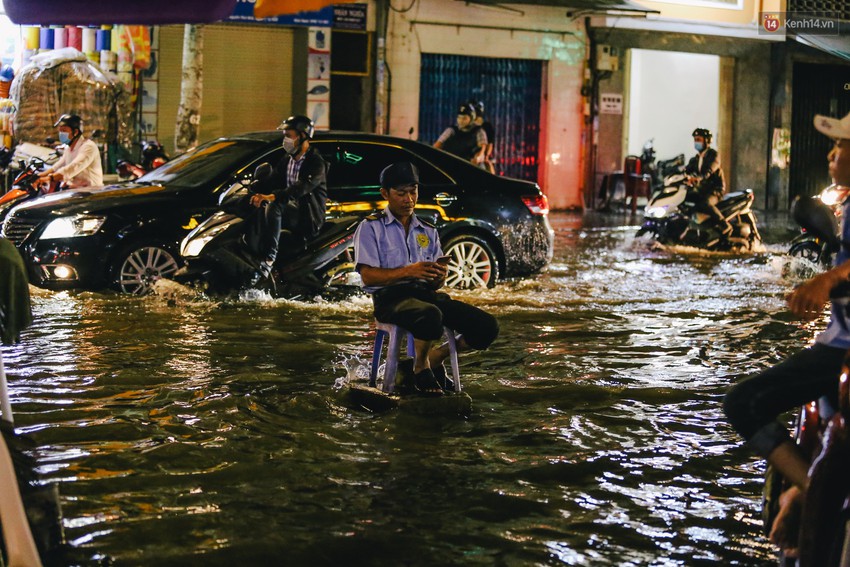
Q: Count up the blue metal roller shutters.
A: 1